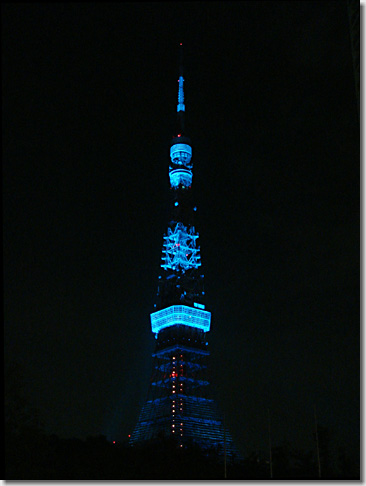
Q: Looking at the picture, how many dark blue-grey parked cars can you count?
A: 0